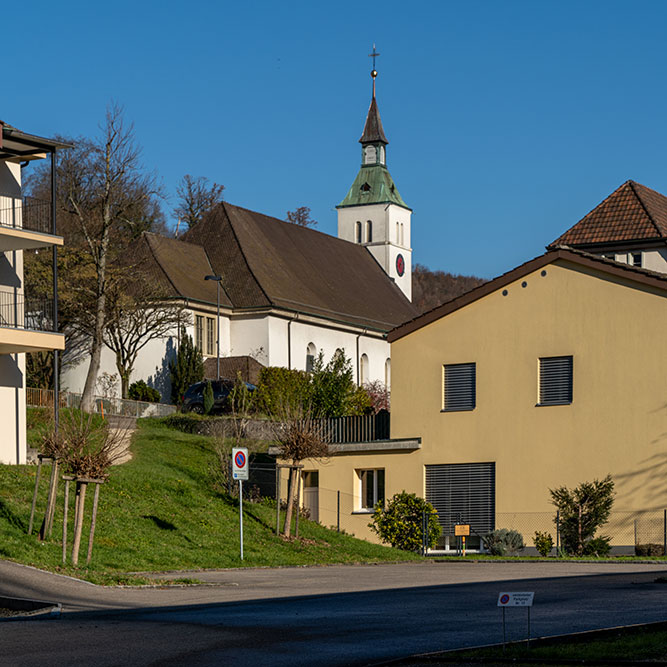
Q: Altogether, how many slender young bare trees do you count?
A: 3